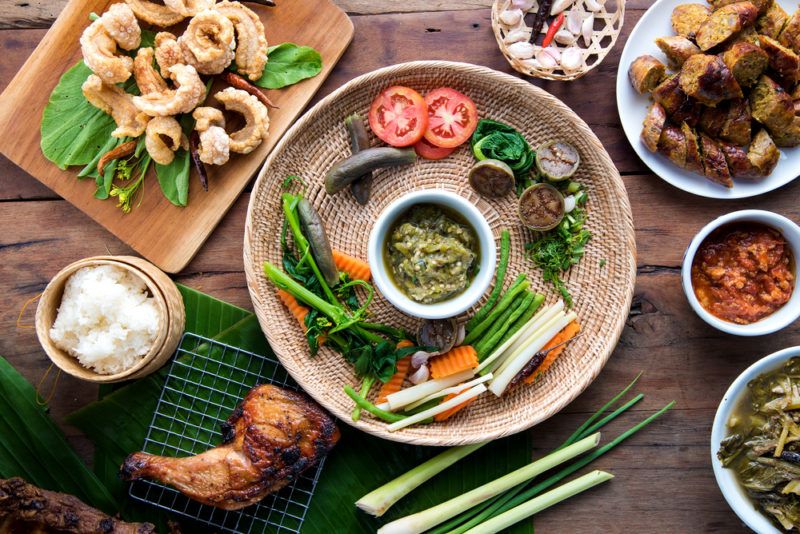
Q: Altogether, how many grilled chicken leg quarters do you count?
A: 1